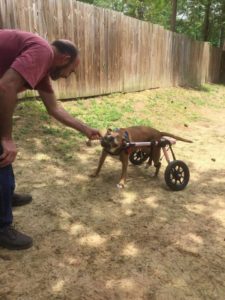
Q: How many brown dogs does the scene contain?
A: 1